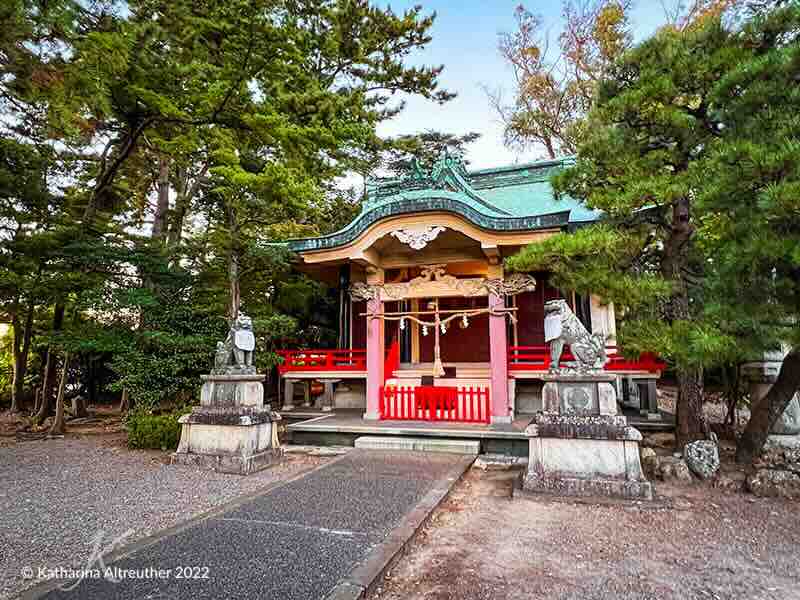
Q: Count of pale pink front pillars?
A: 2